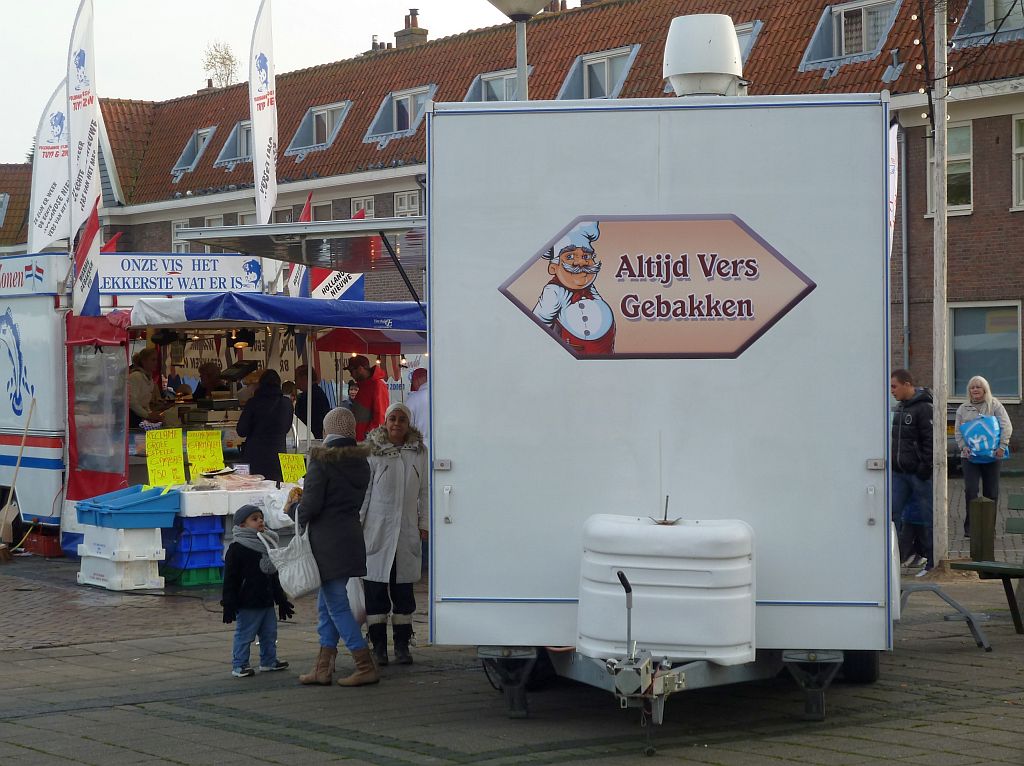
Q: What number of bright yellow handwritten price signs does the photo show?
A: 3